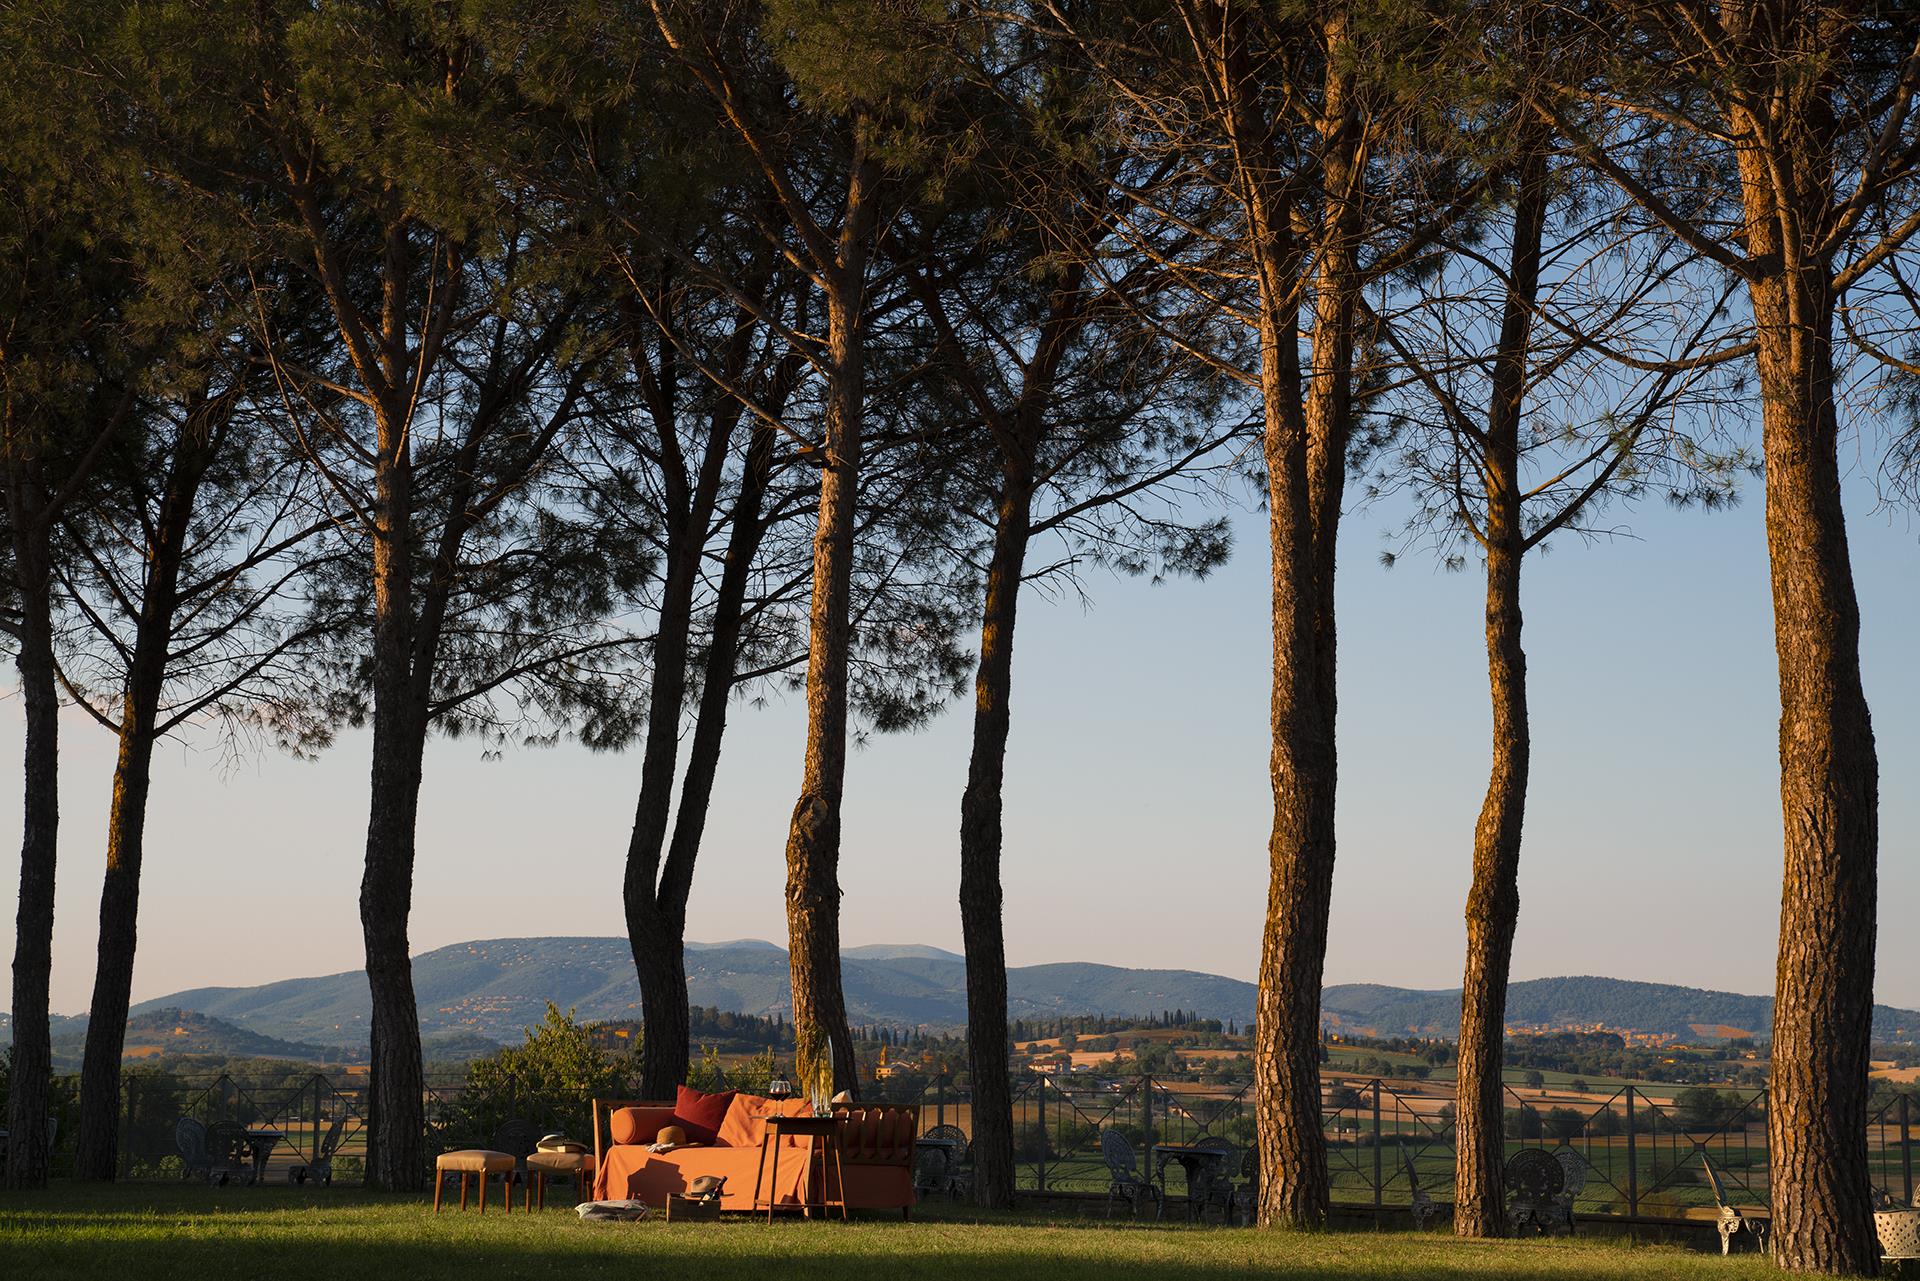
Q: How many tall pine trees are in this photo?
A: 9